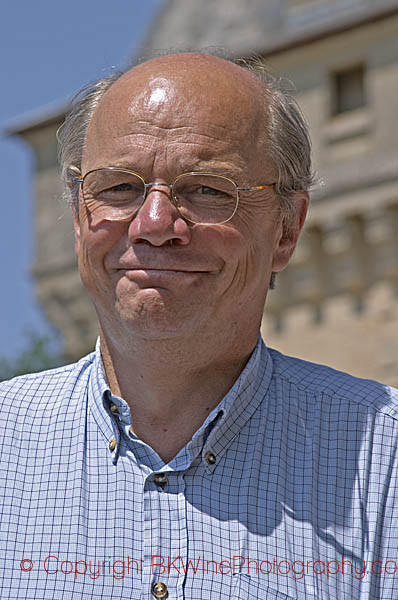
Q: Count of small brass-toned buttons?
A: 5